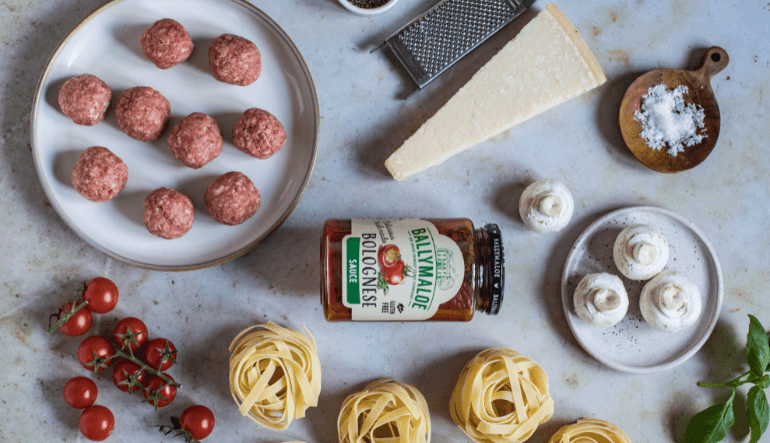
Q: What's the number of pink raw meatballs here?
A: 9